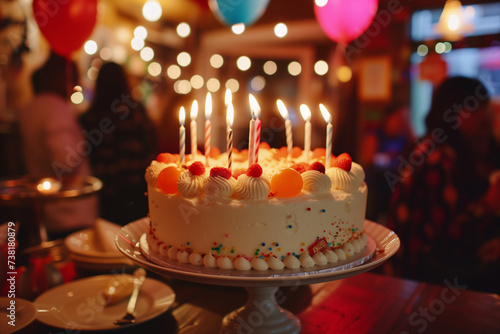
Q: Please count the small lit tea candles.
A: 1